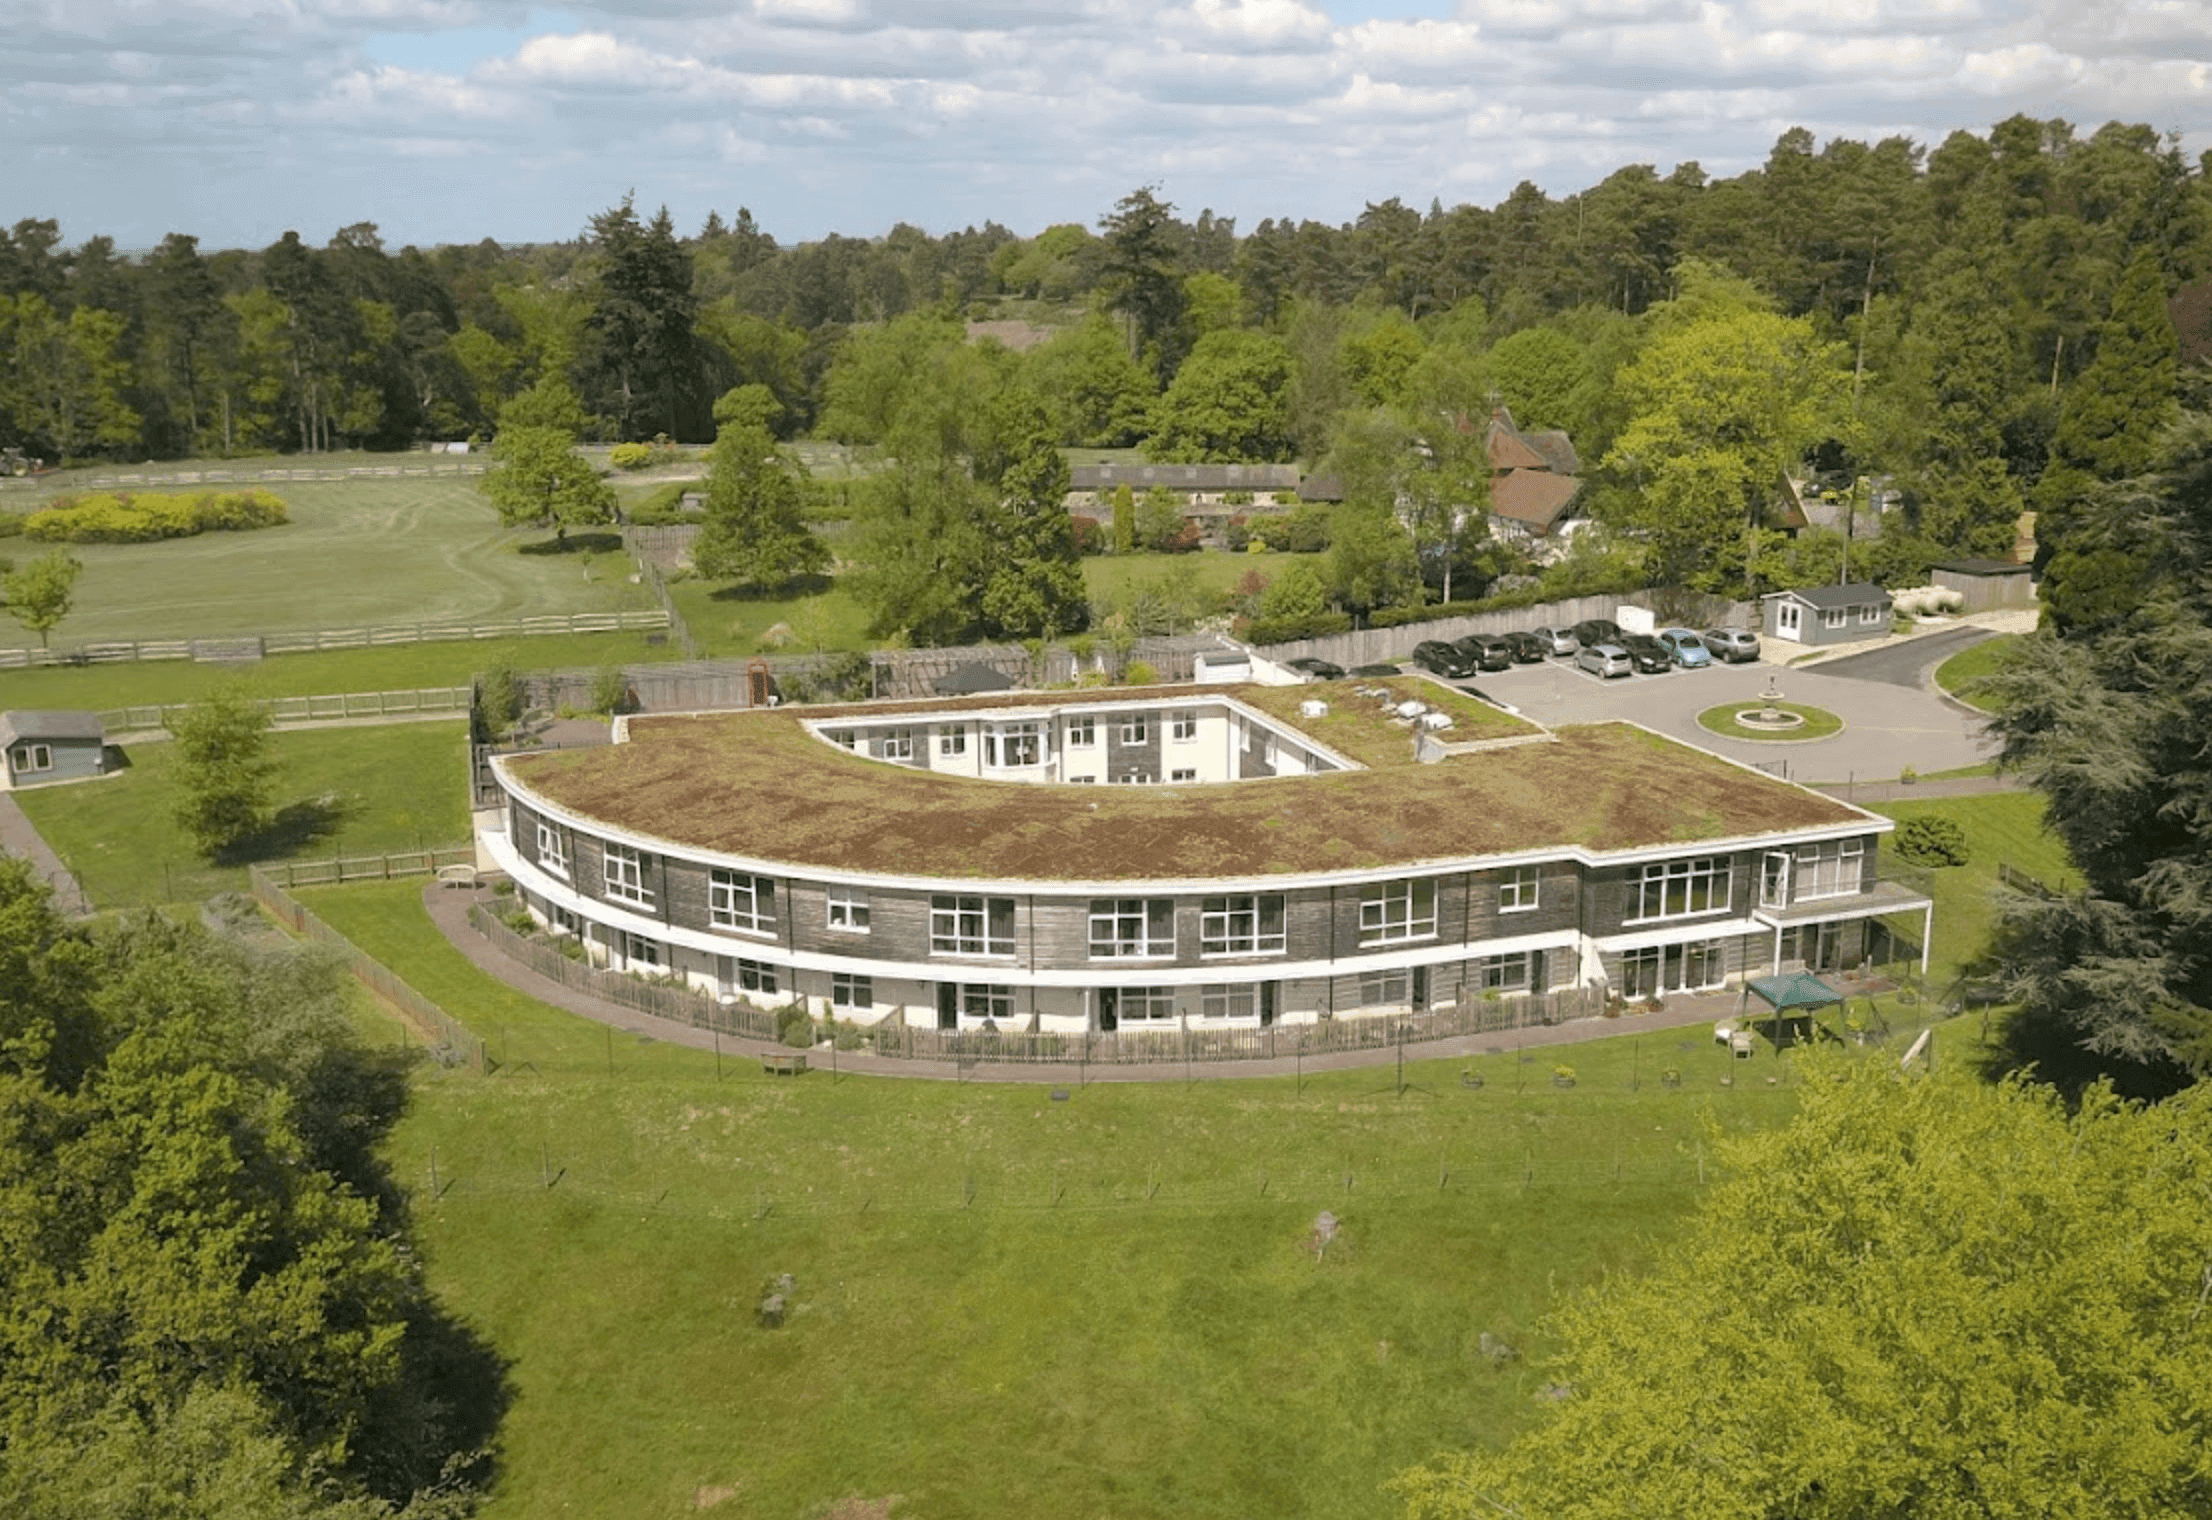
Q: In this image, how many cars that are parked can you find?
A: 12